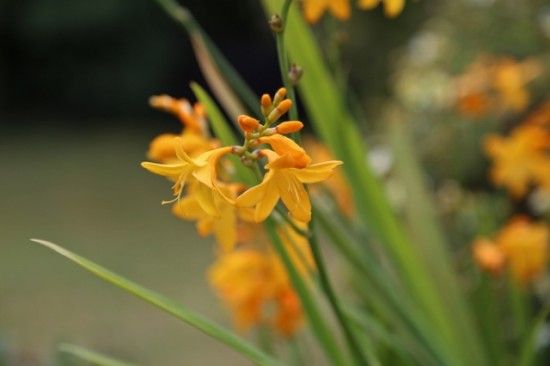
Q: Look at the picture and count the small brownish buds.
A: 2